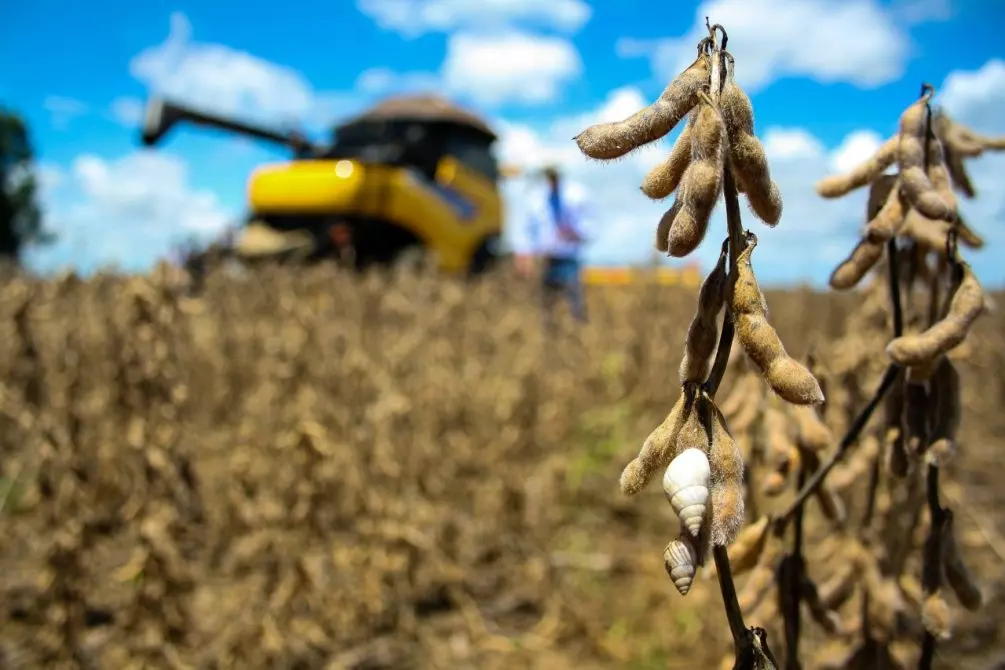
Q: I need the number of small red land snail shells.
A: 0